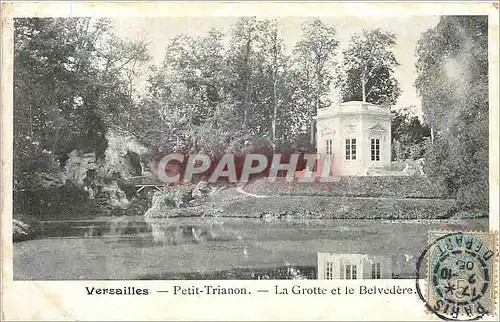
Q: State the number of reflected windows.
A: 3